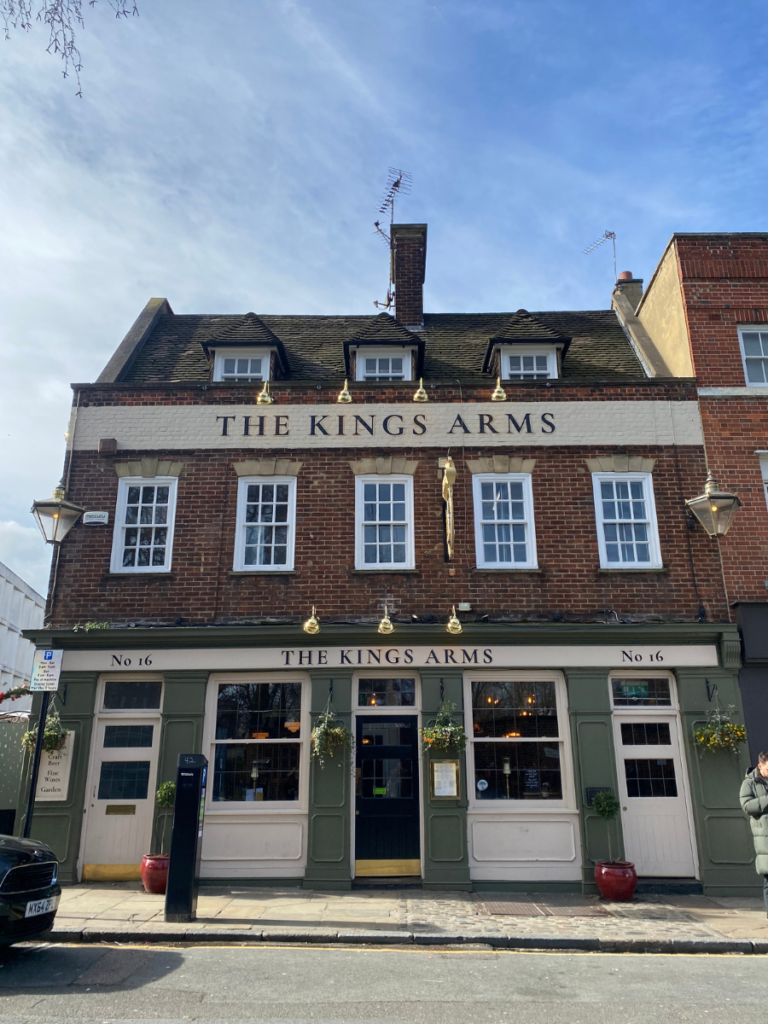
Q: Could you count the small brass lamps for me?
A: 7